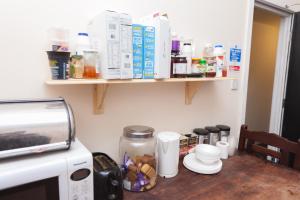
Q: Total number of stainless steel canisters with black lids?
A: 3